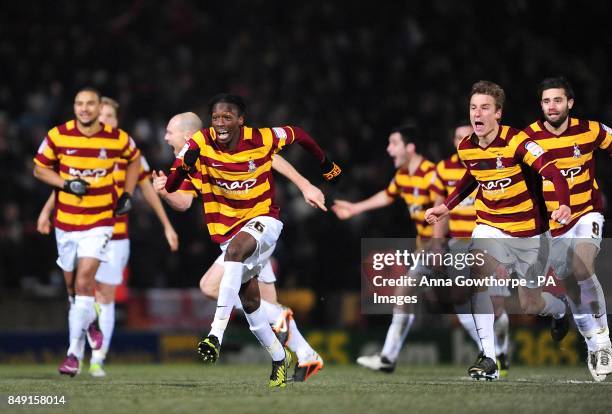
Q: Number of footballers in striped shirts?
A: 8